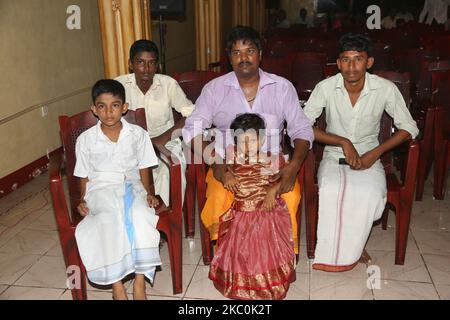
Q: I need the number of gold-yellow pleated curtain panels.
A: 3